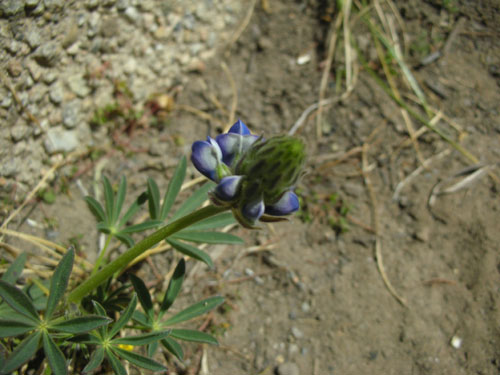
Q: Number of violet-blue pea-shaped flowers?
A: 5